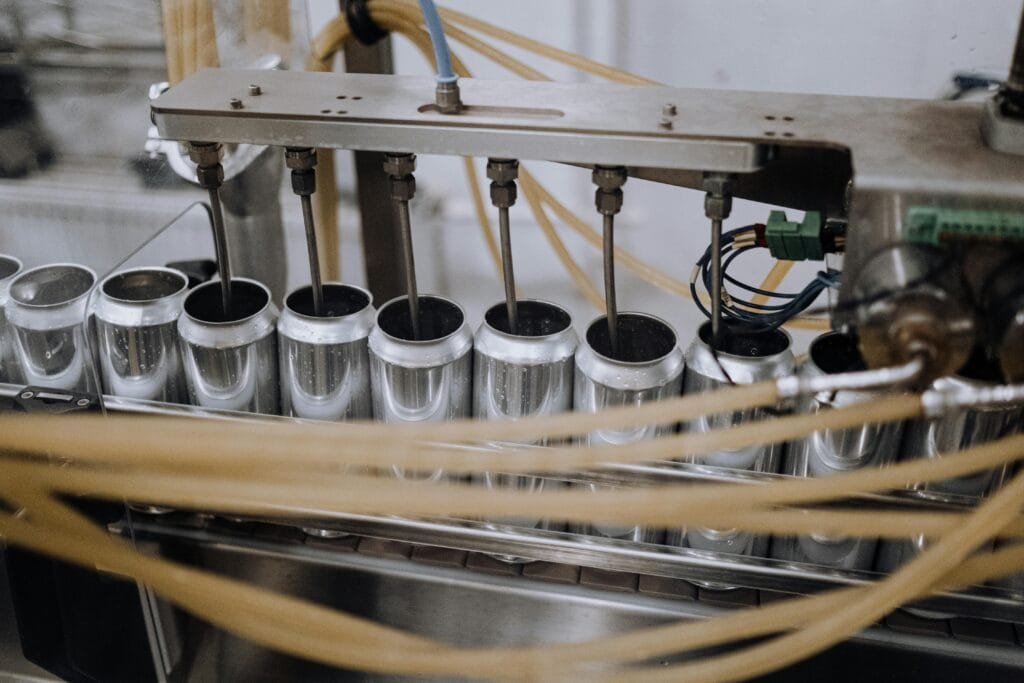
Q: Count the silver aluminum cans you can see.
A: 11